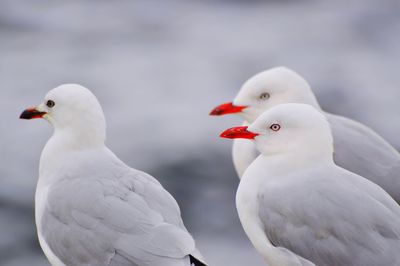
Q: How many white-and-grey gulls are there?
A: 3